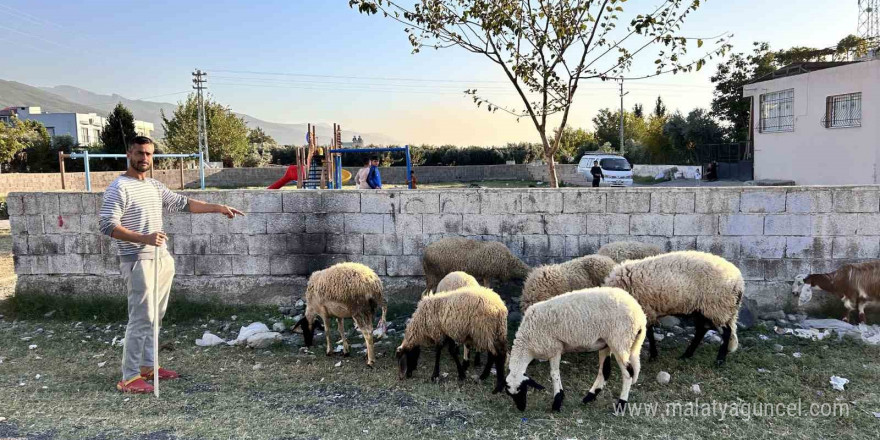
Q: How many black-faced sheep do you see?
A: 3